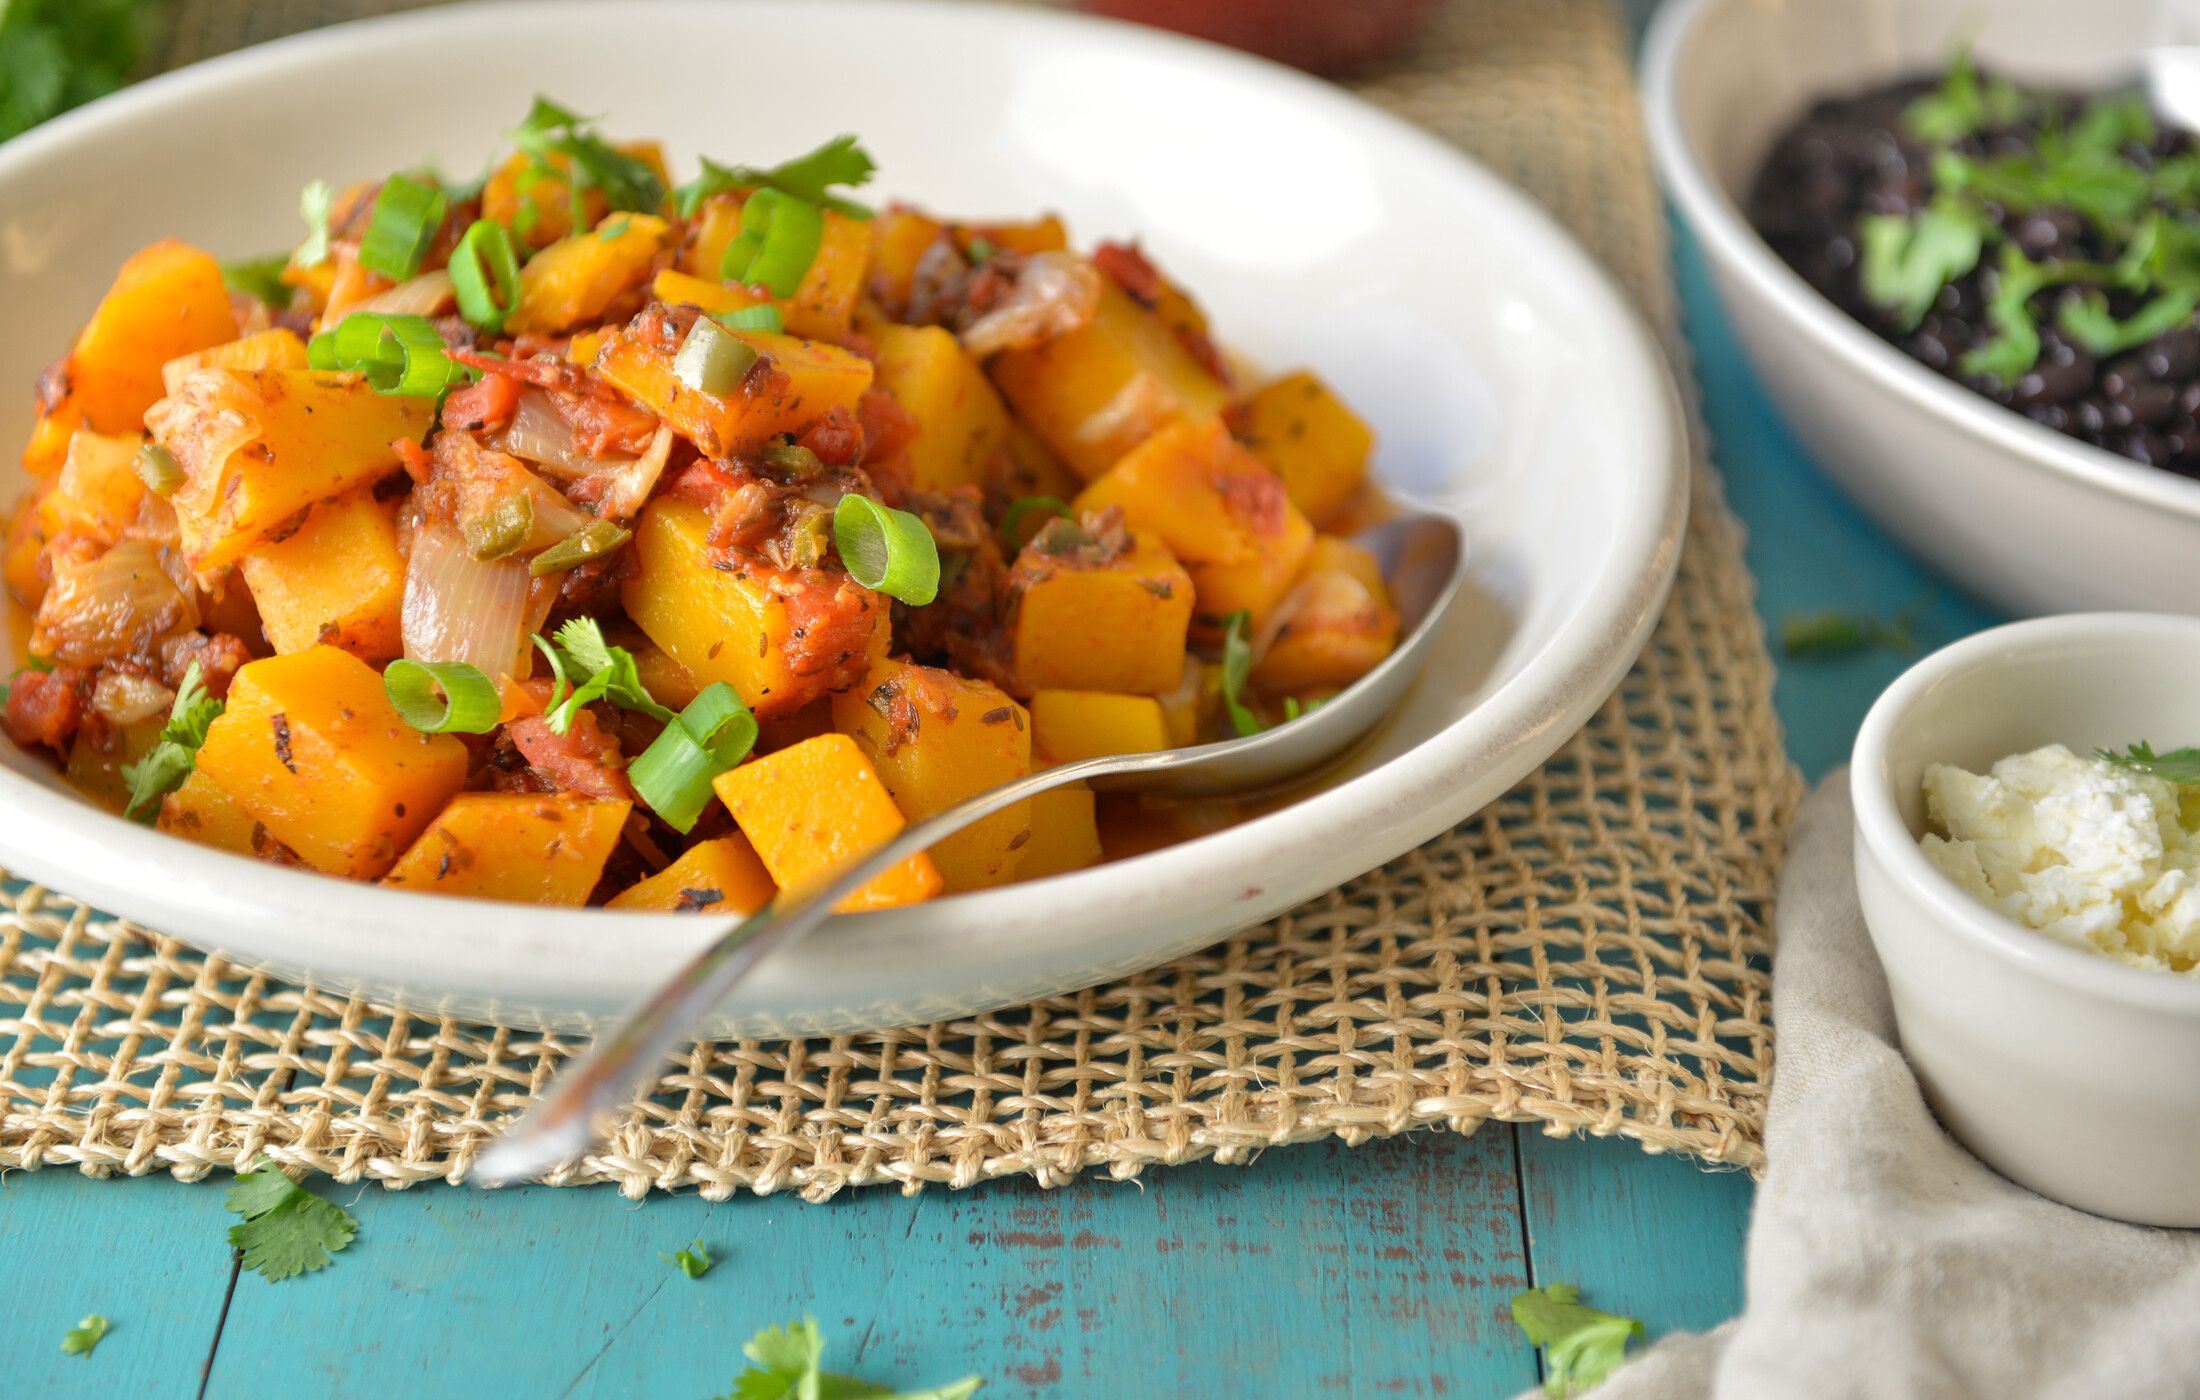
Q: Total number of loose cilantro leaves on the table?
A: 6